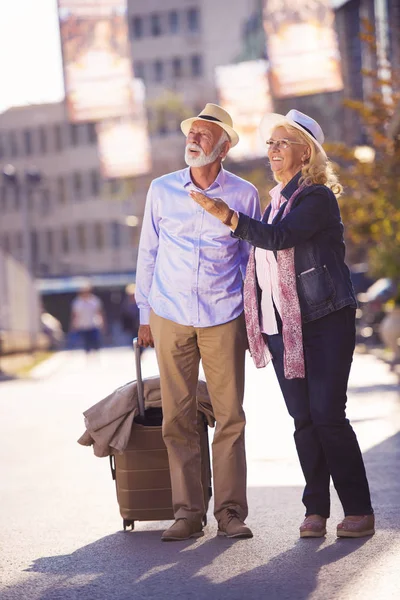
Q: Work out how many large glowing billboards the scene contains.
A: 4